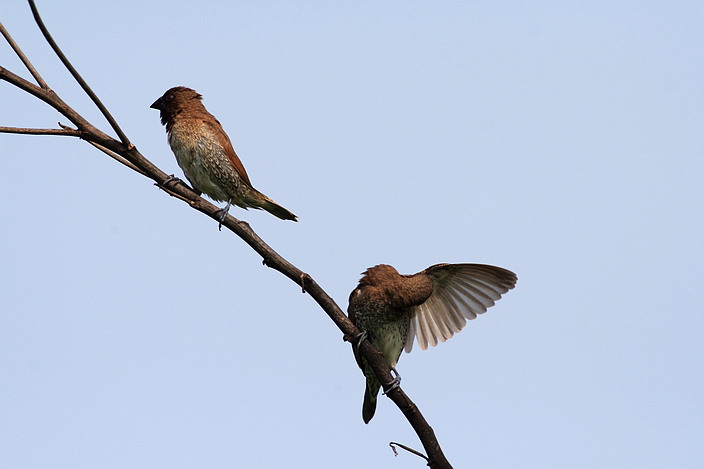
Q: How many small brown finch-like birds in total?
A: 2